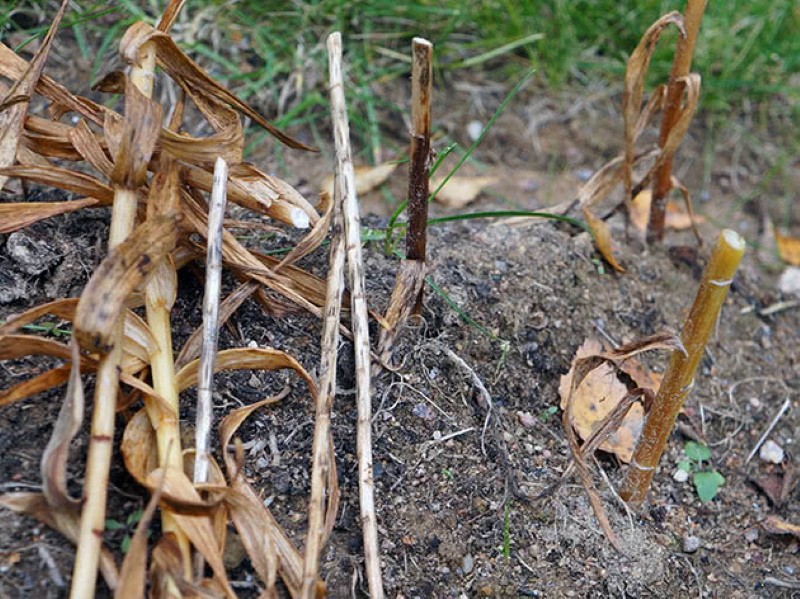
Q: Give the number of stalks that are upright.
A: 3